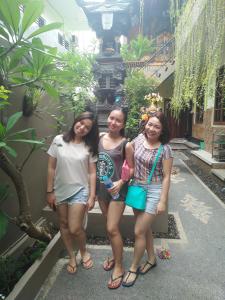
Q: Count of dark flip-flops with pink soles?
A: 2